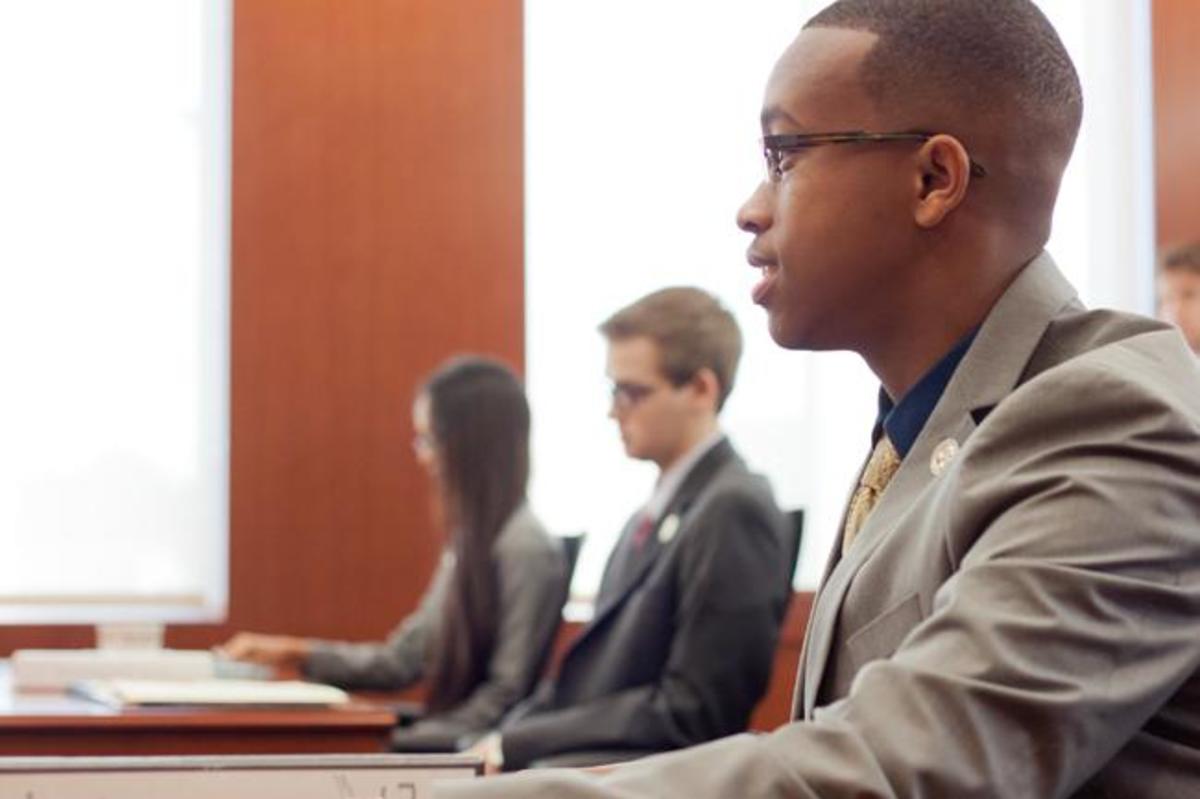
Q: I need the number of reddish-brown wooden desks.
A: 1